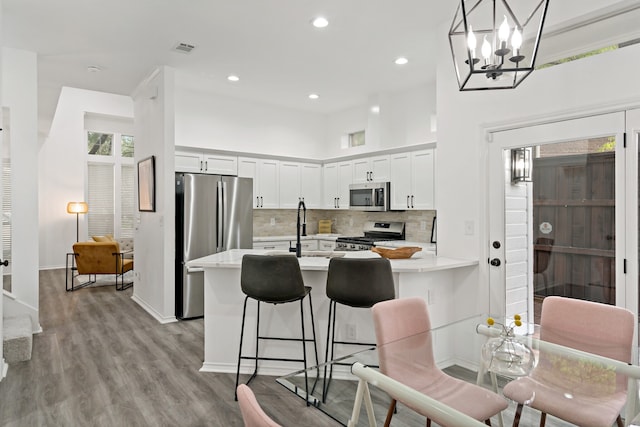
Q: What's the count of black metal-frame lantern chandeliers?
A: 1